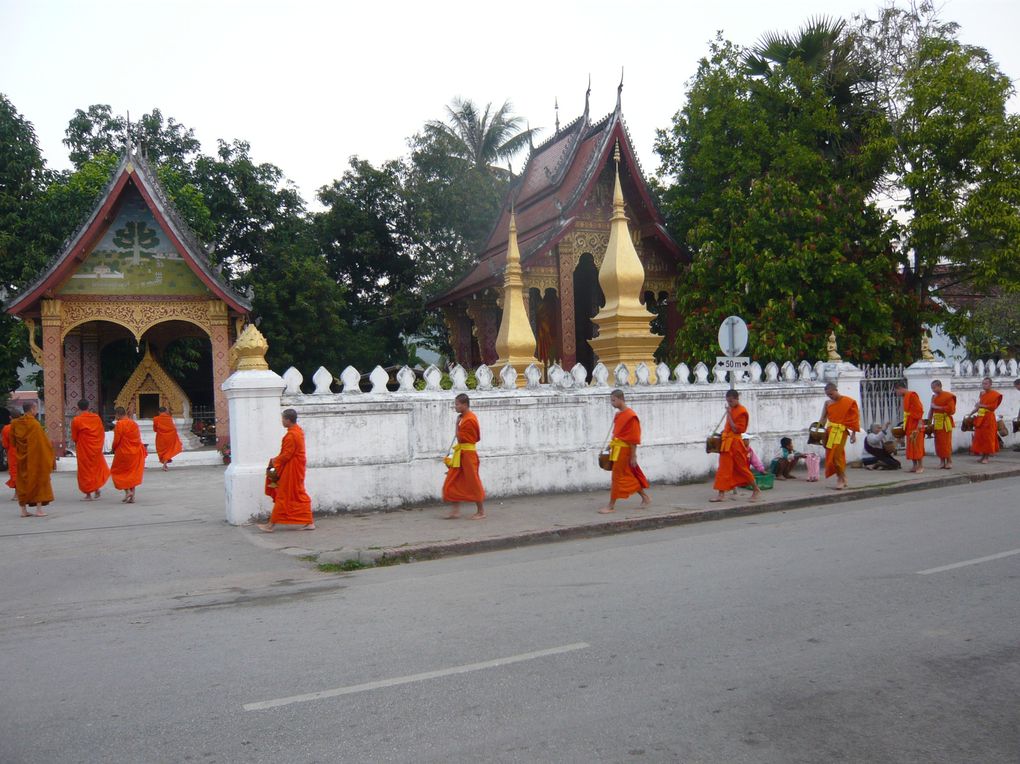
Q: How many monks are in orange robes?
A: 13